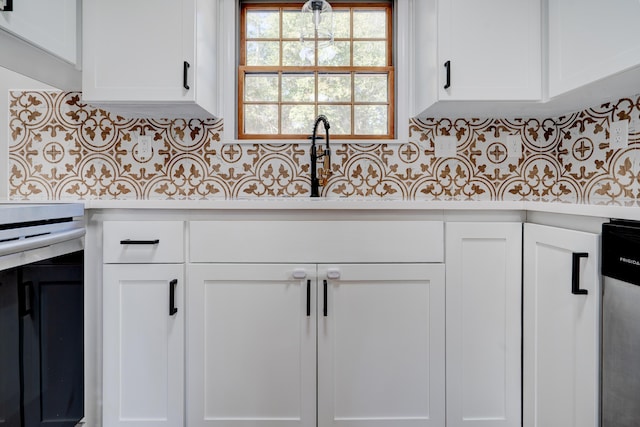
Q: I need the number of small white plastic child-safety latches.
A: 2